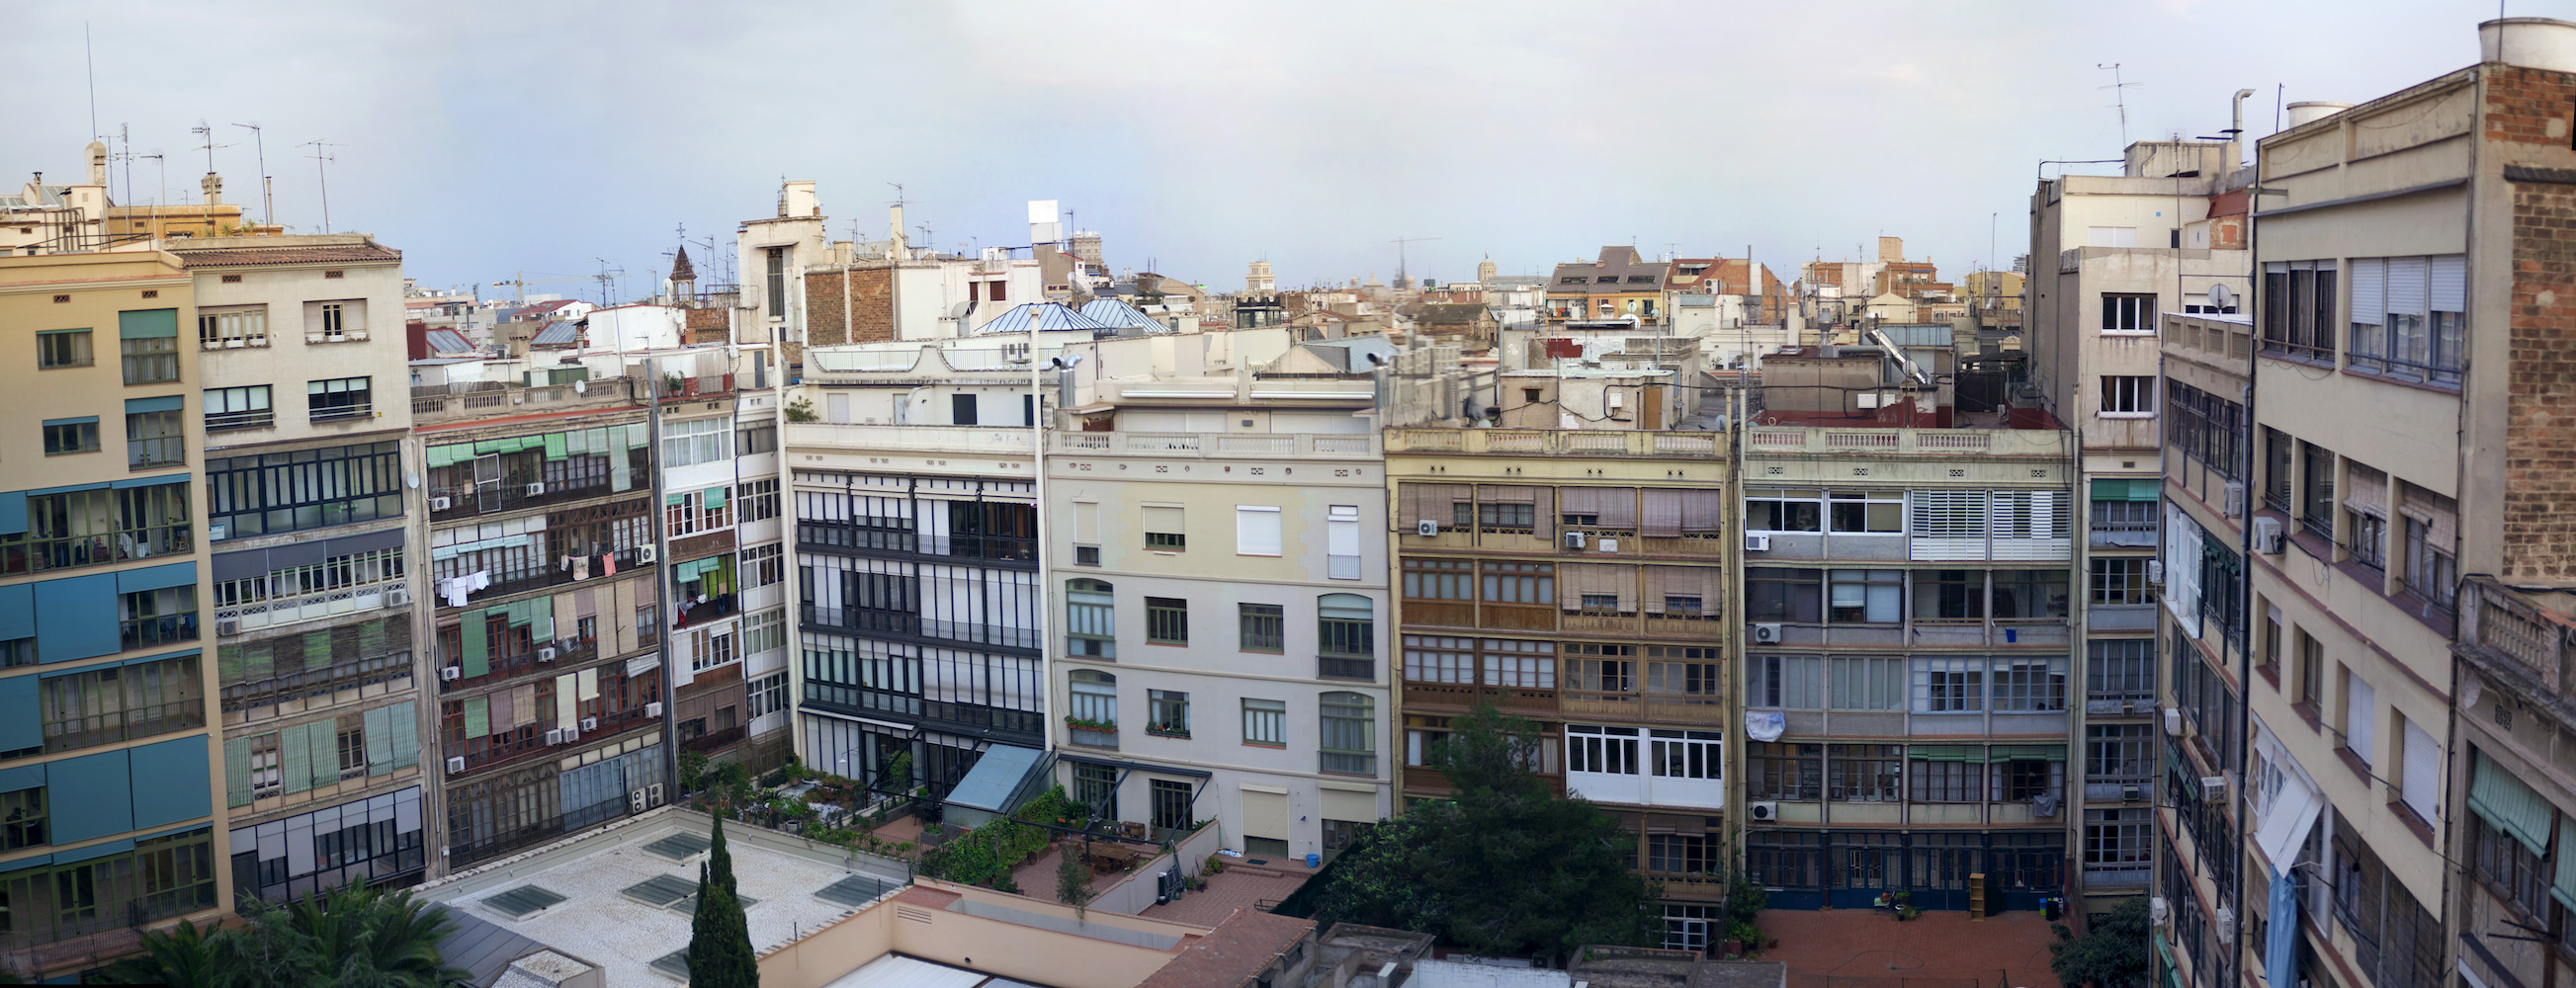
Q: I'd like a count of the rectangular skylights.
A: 6